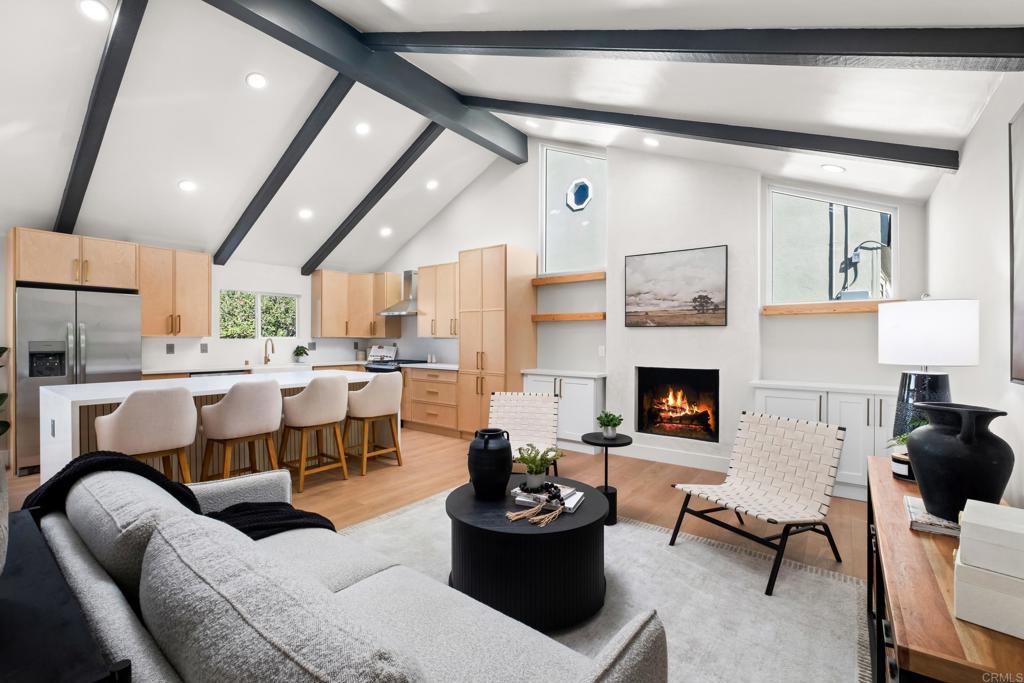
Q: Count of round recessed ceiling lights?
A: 10